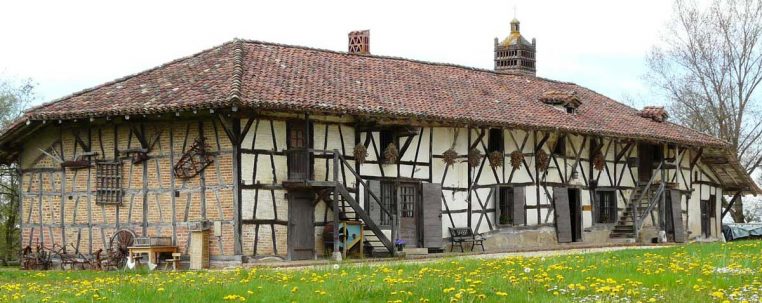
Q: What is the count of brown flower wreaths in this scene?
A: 8